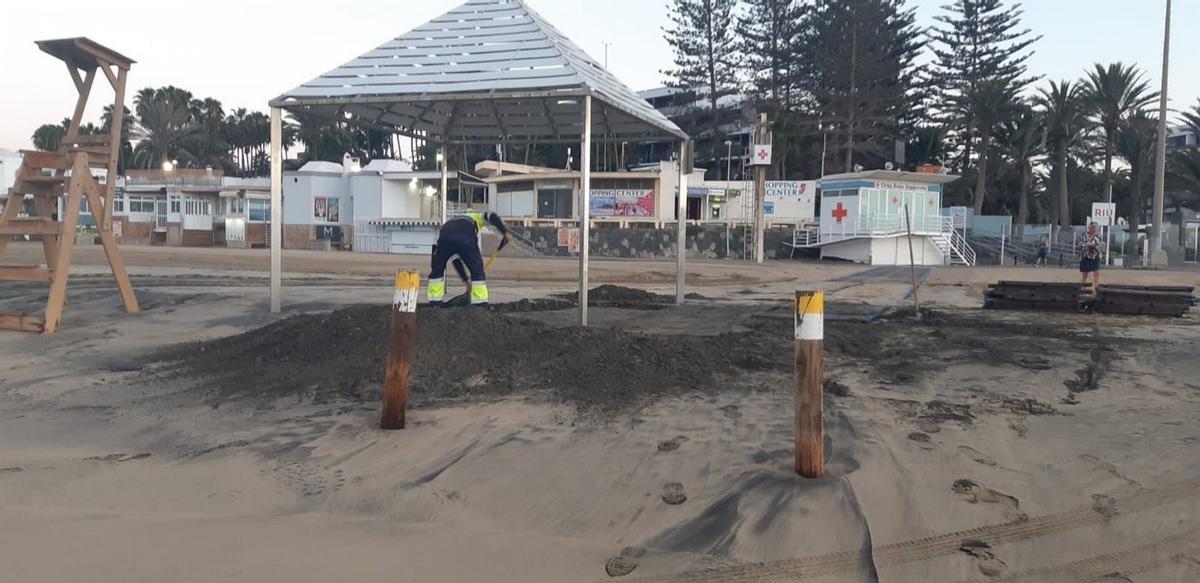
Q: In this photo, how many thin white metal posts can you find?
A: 4